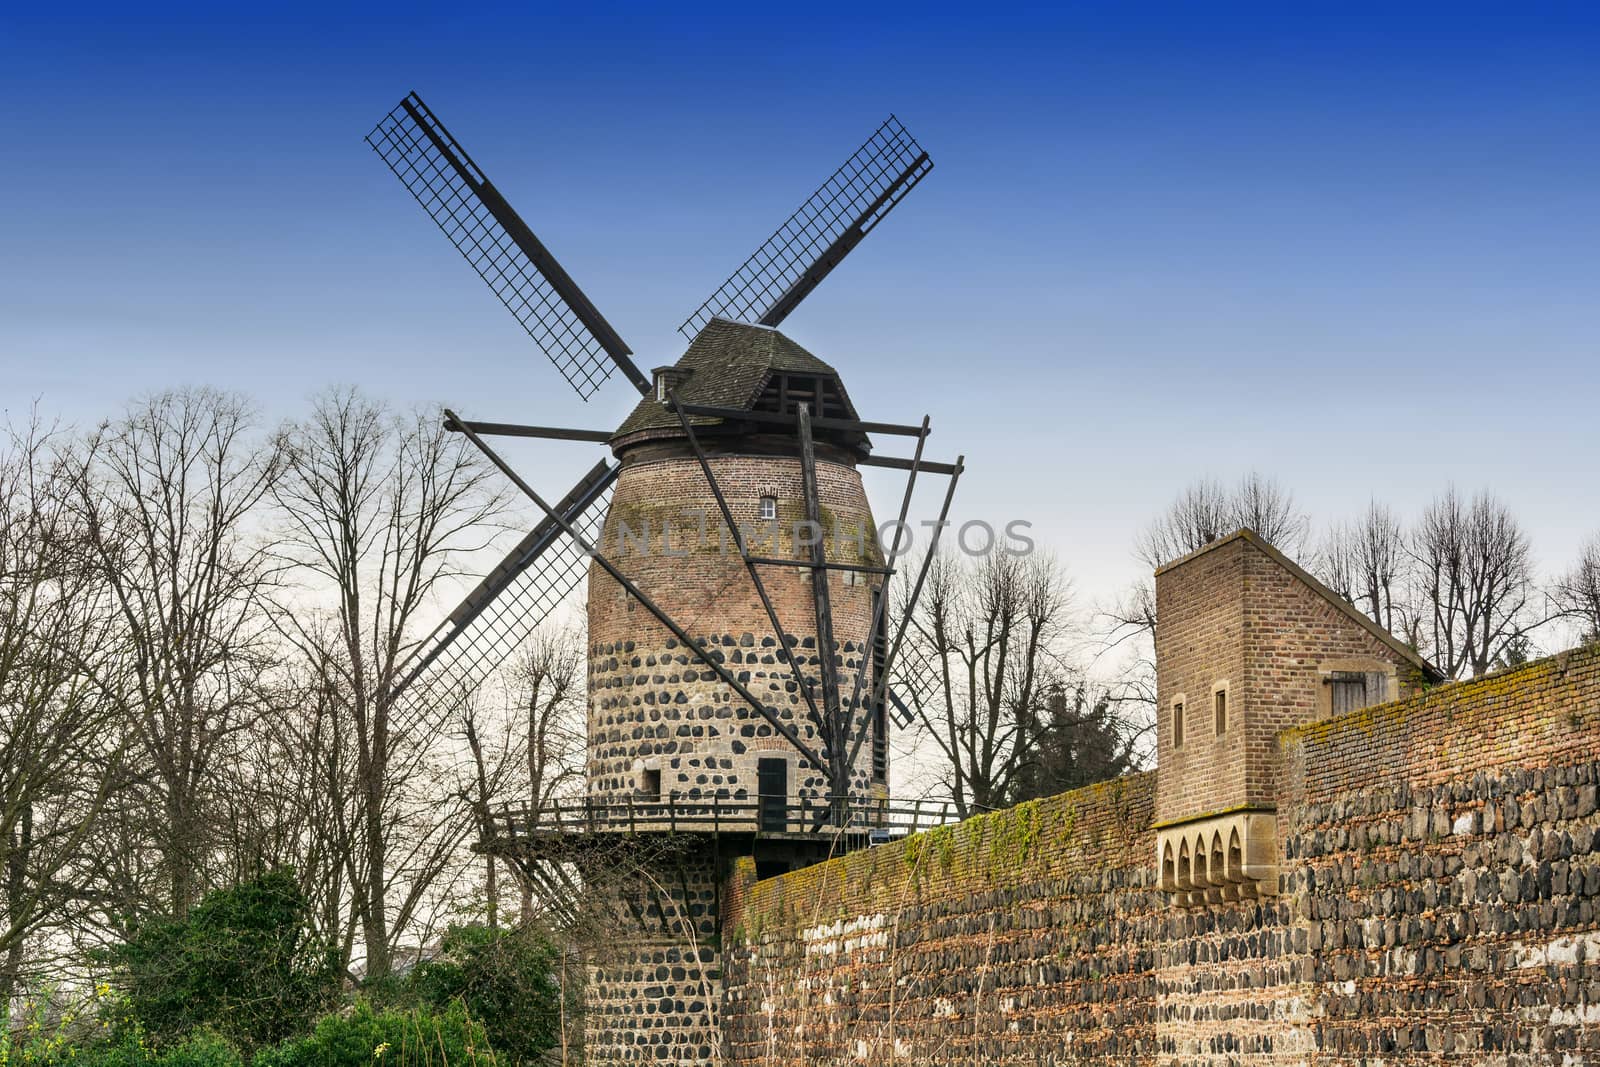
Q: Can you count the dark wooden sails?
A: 4